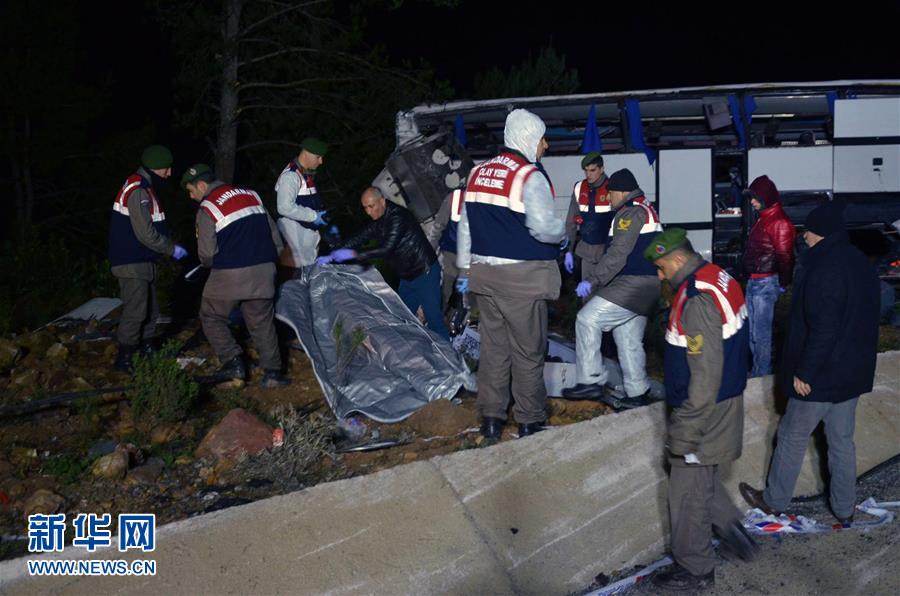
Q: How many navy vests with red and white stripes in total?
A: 8